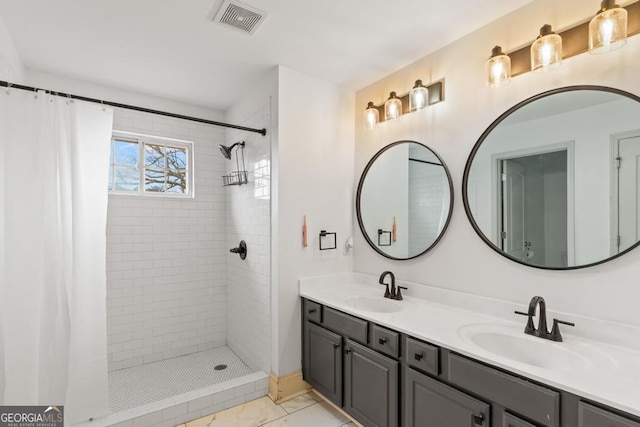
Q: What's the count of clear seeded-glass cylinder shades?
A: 6